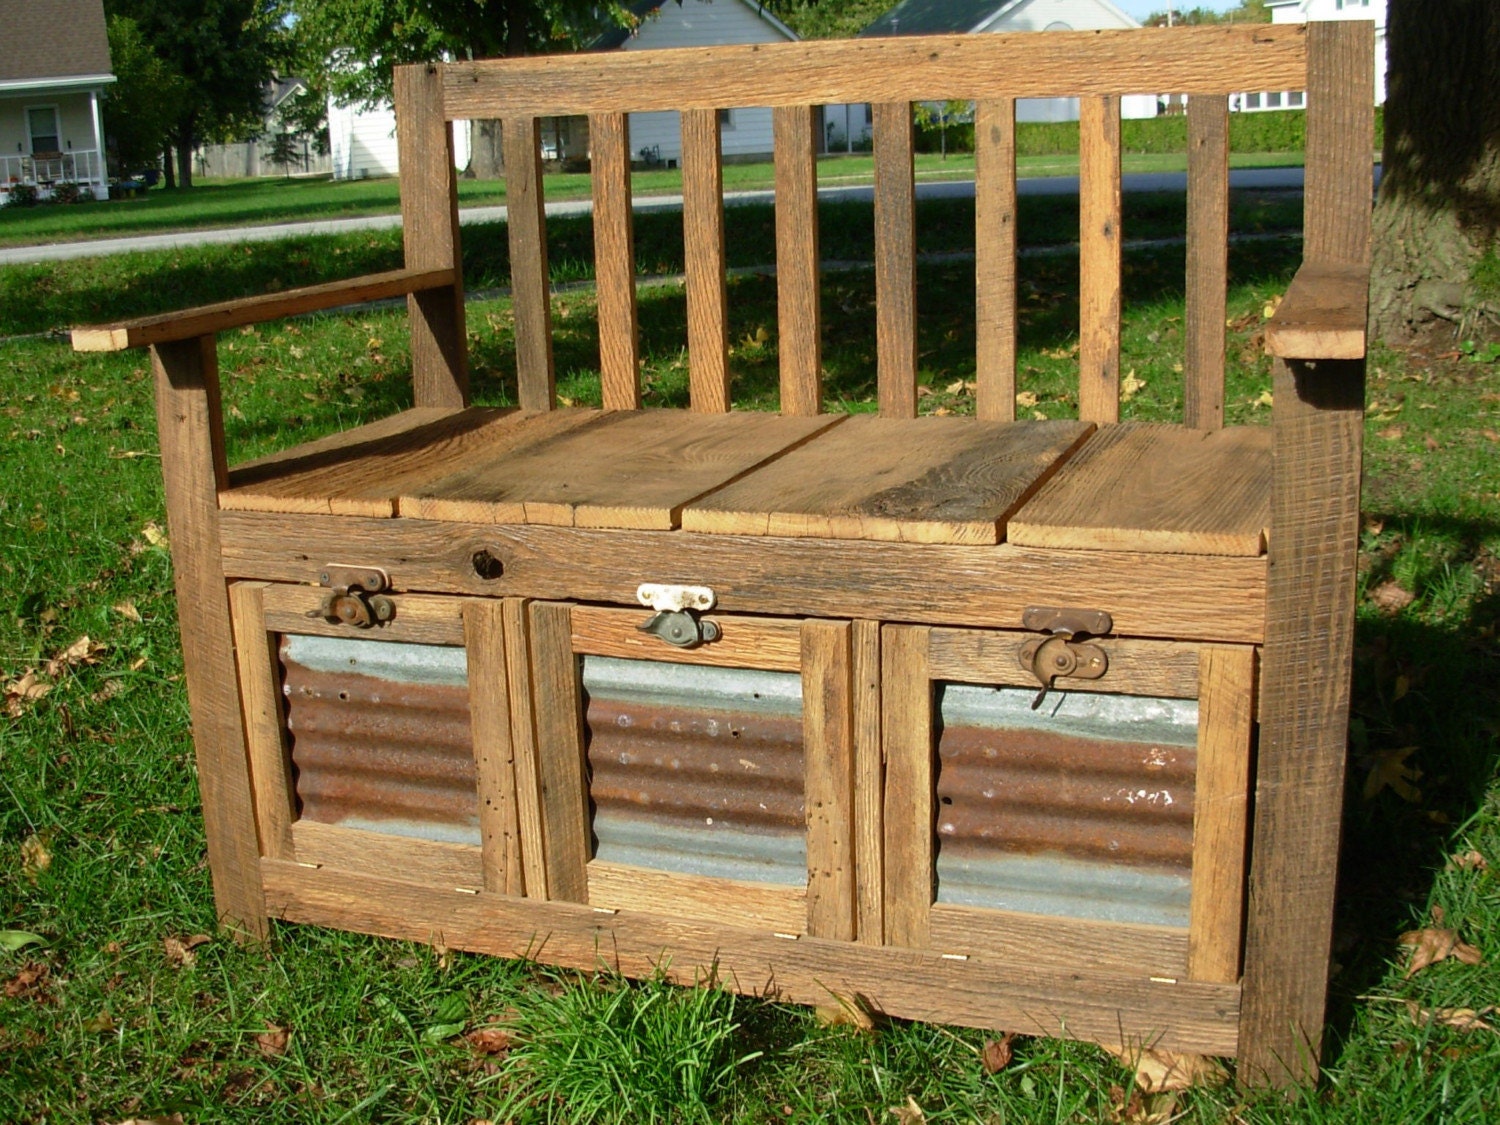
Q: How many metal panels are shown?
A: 3